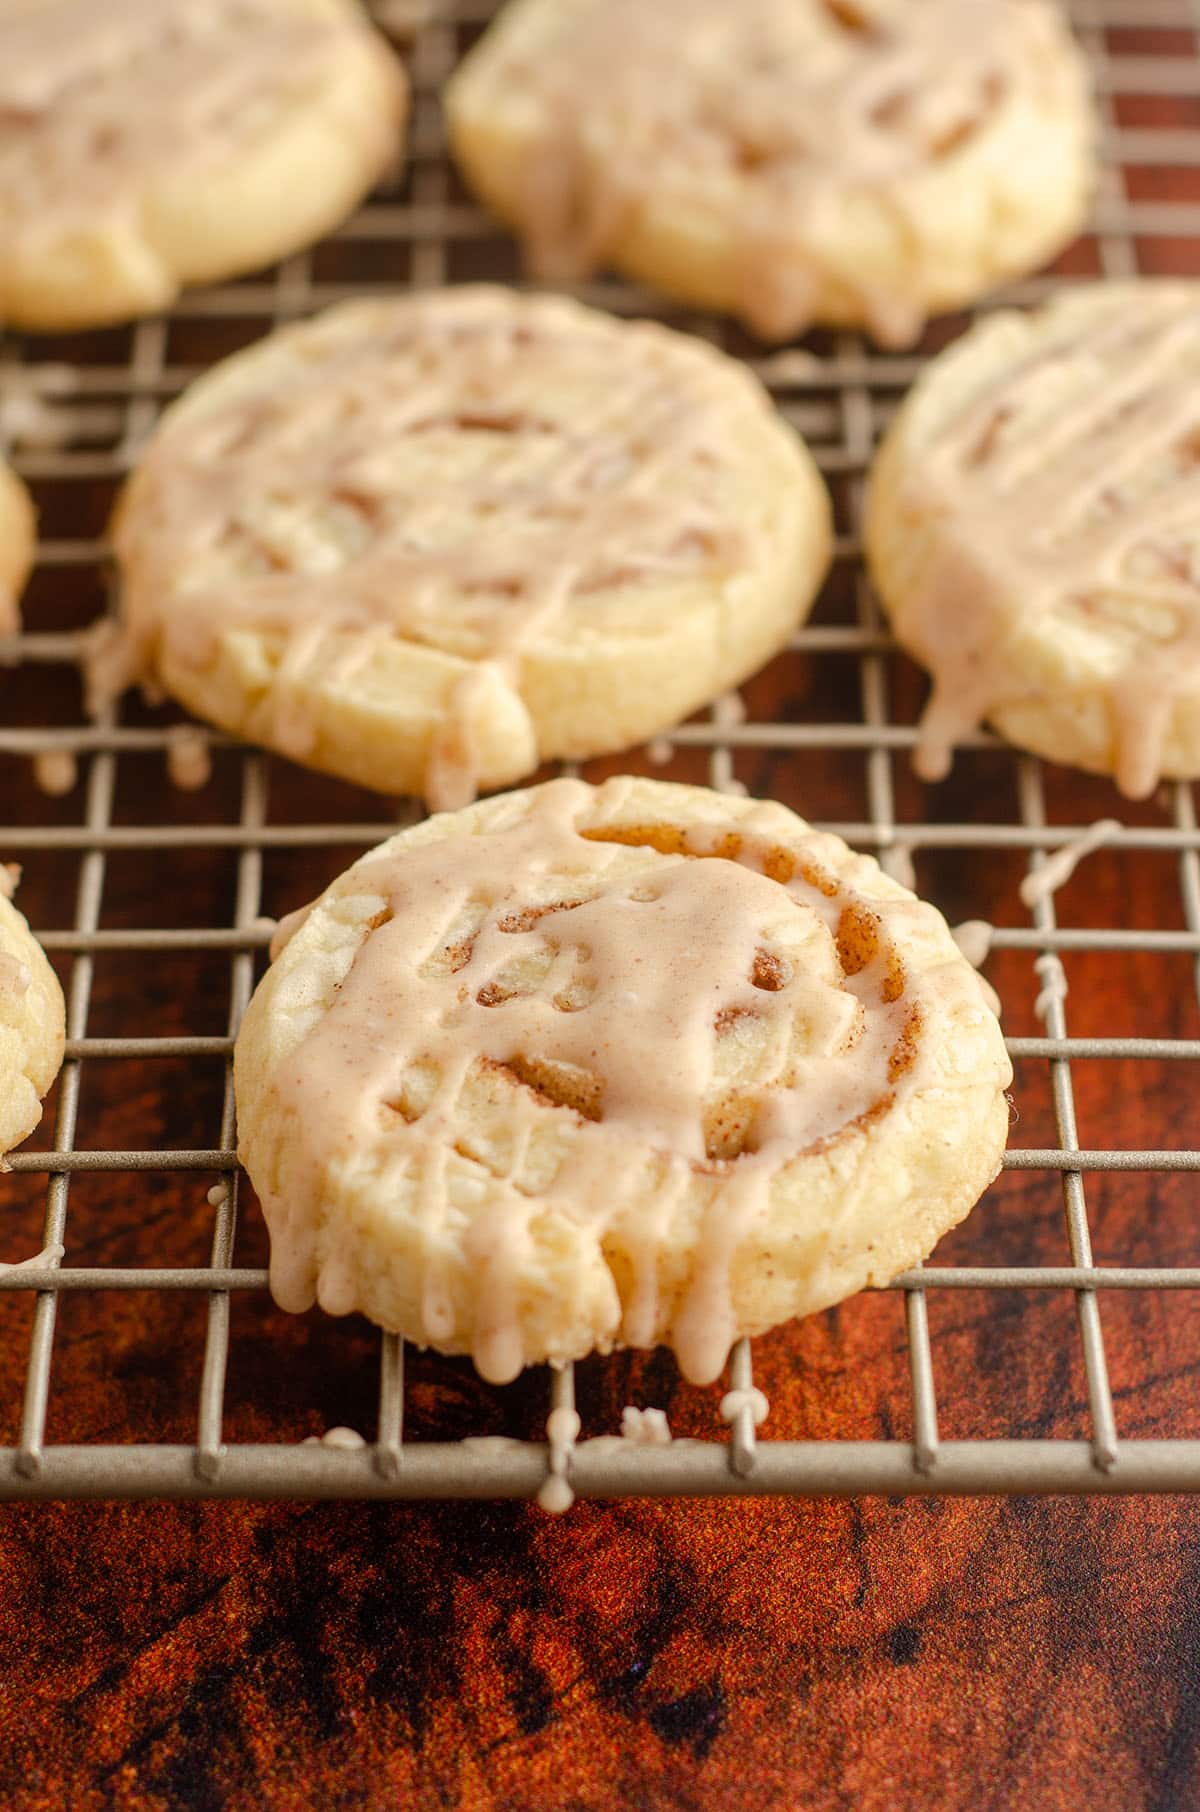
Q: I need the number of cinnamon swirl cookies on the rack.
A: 7